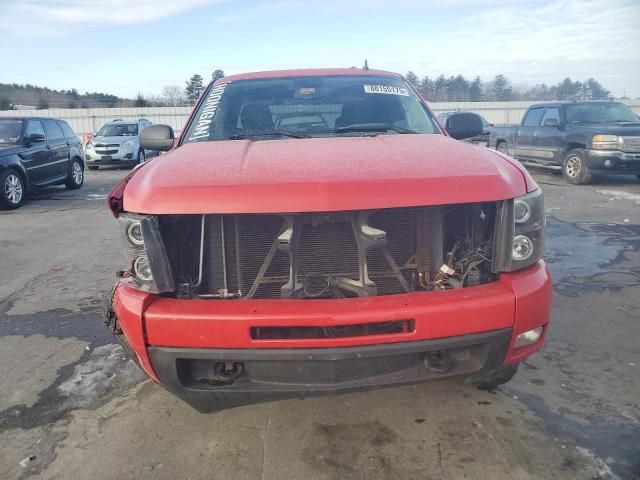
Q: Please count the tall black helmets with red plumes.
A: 0